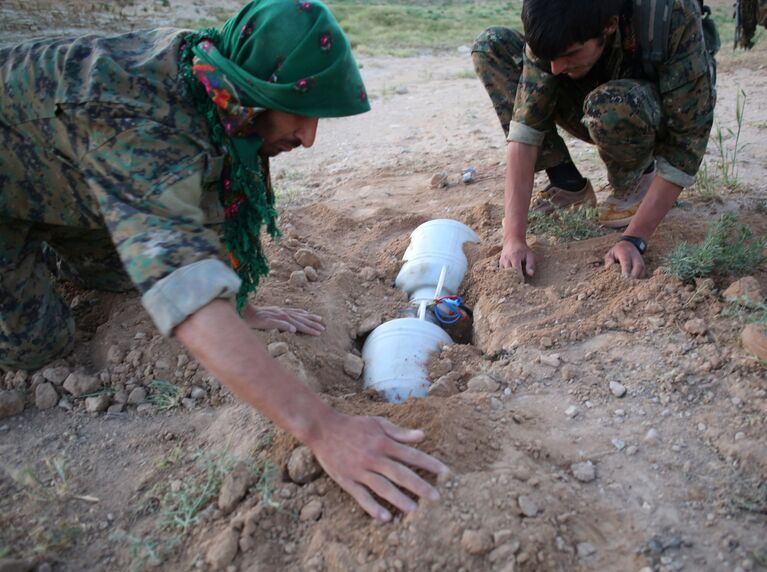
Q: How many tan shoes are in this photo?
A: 2